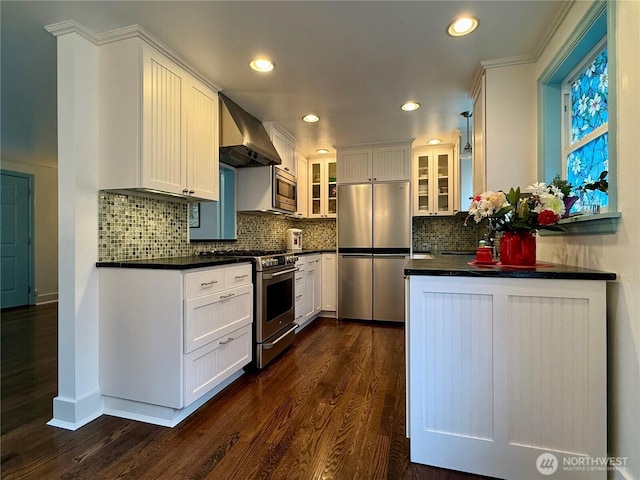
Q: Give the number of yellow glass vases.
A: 0